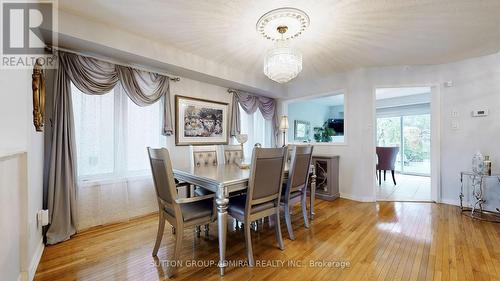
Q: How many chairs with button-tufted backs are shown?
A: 2